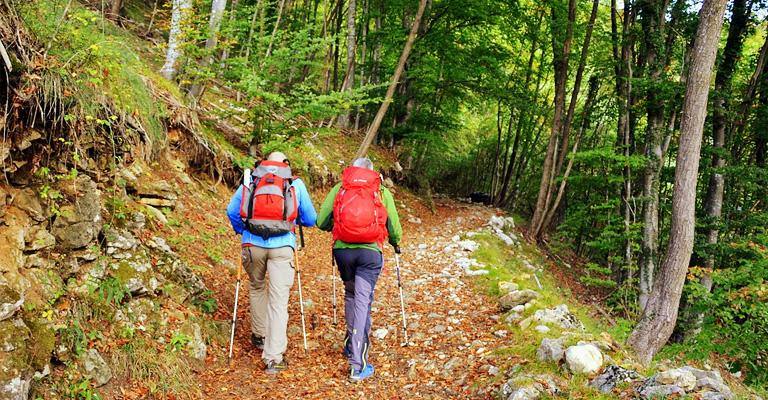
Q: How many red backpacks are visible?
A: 2